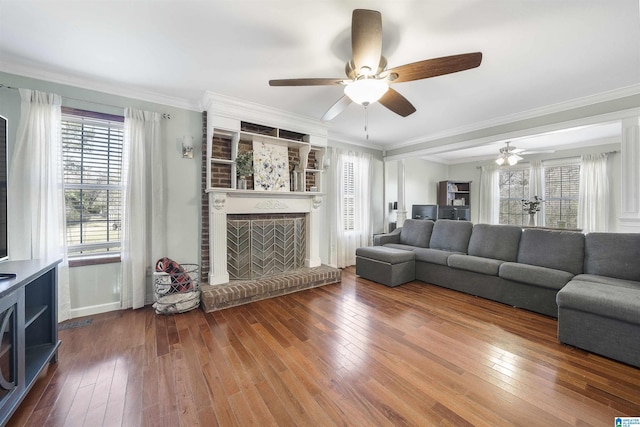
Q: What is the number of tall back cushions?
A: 5